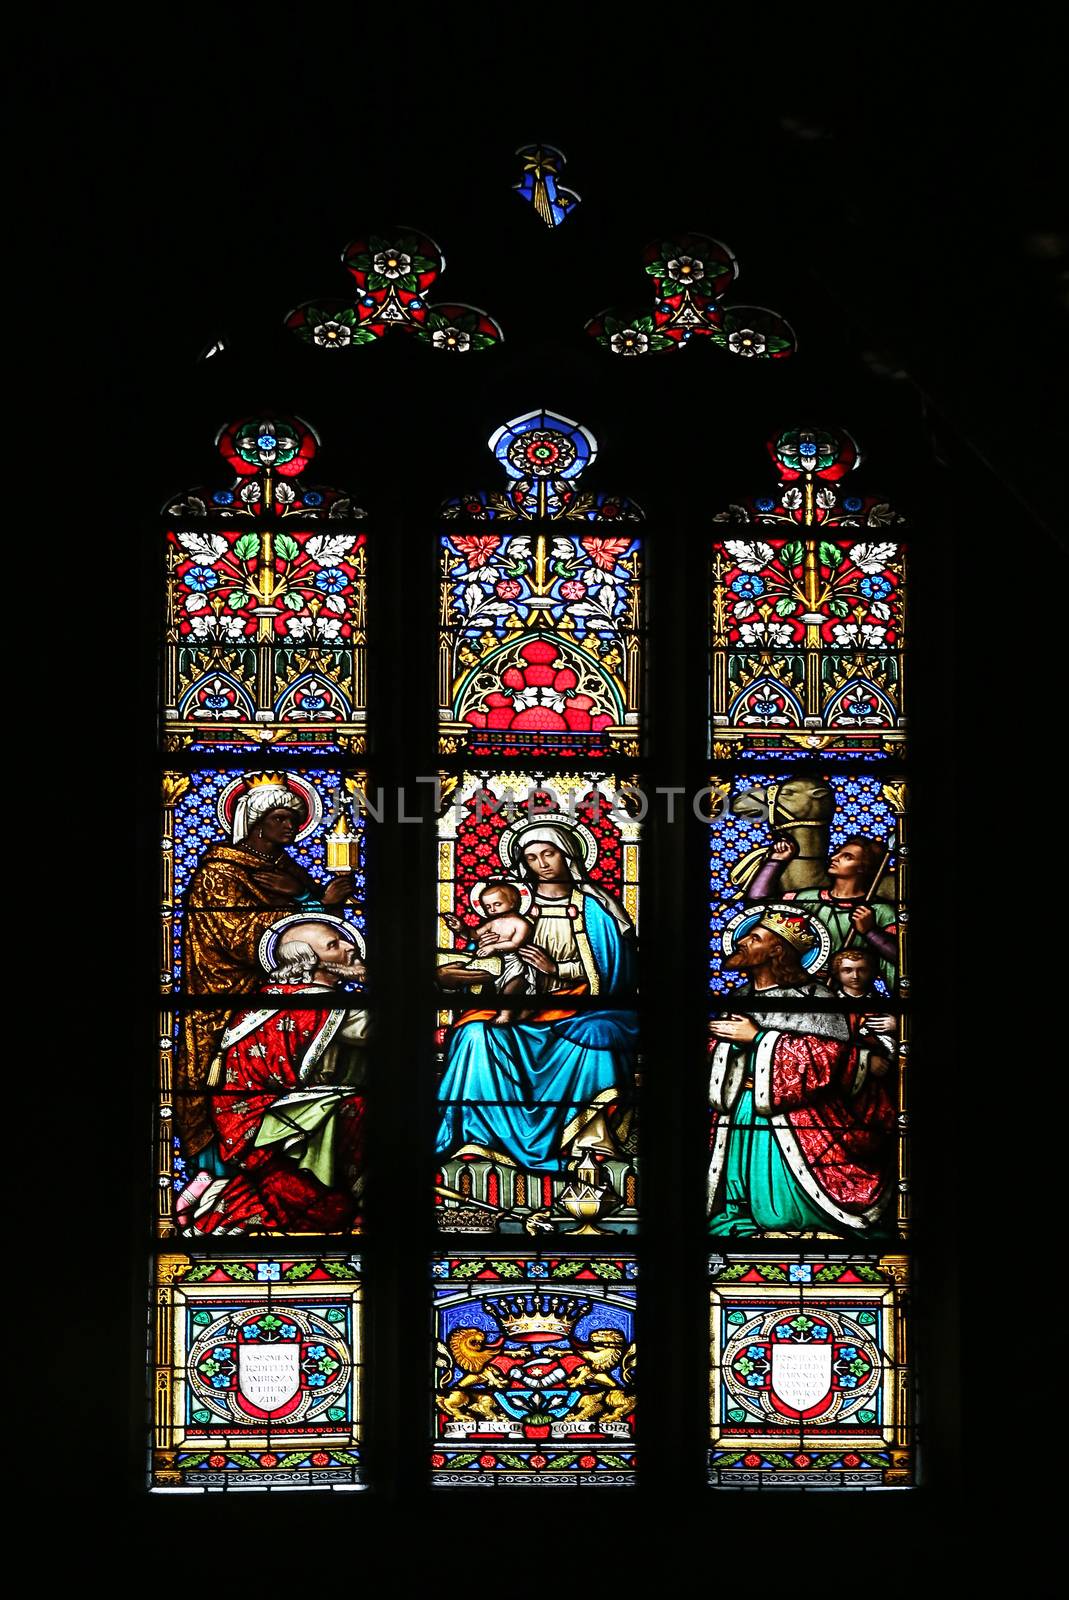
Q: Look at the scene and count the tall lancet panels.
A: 3